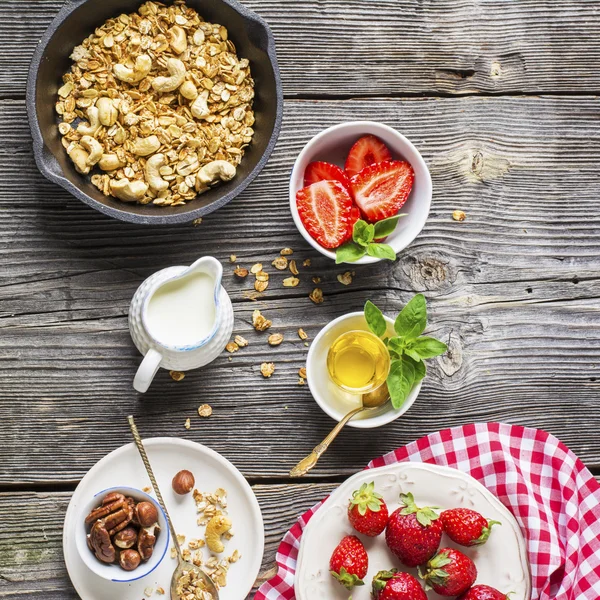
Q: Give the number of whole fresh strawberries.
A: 7